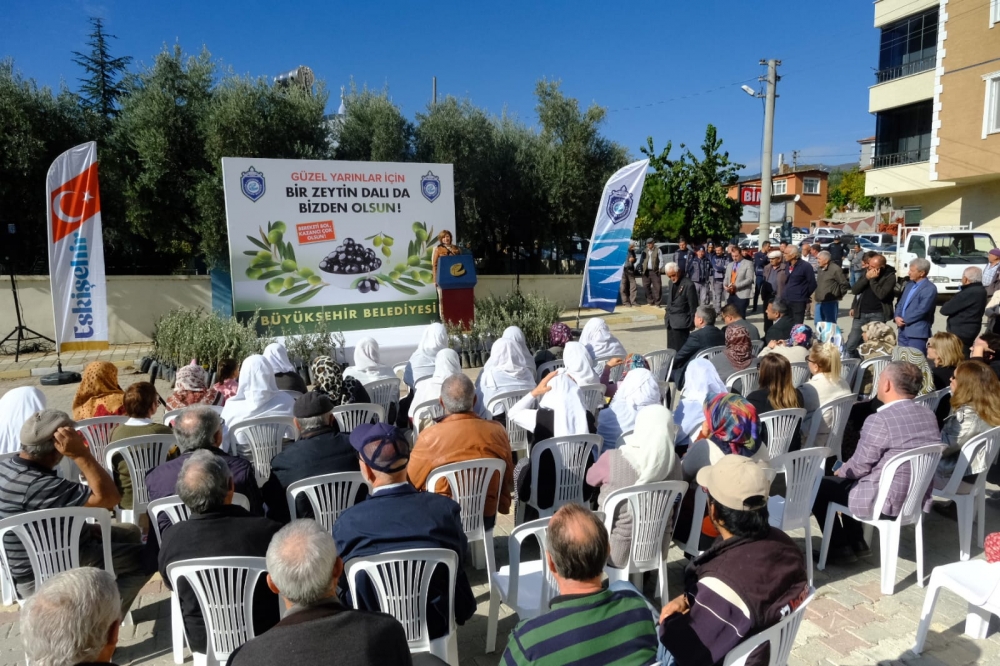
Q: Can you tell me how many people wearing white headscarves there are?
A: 14